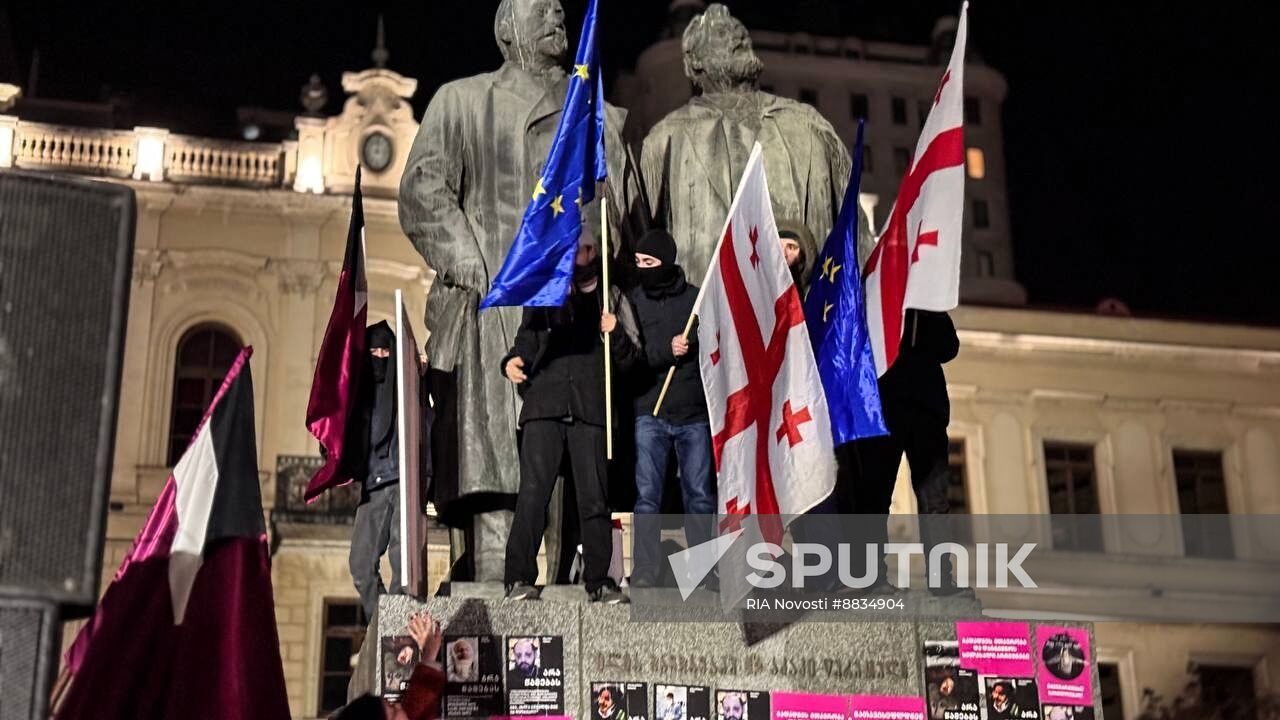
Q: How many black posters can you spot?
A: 9